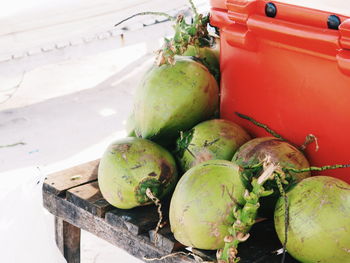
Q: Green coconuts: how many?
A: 7